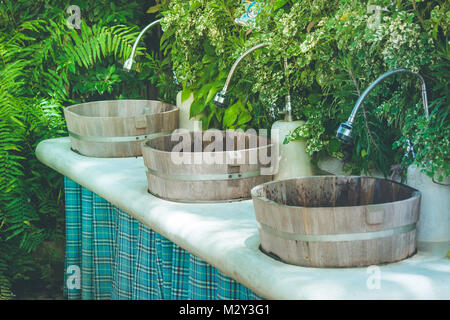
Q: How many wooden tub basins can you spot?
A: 3